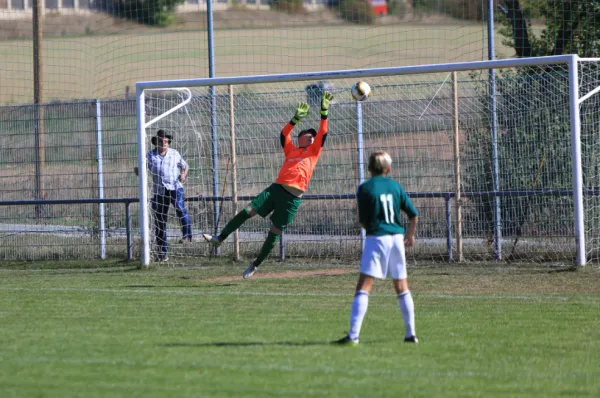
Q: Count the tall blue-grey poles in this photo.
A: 2